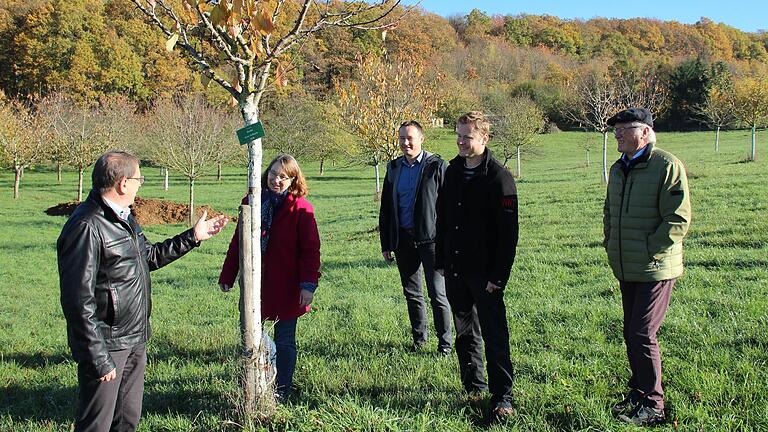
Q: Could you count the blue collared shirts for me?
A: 2